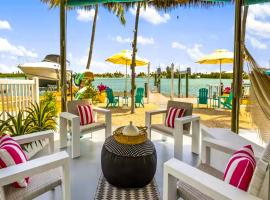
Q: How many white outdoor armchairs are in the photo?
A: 4